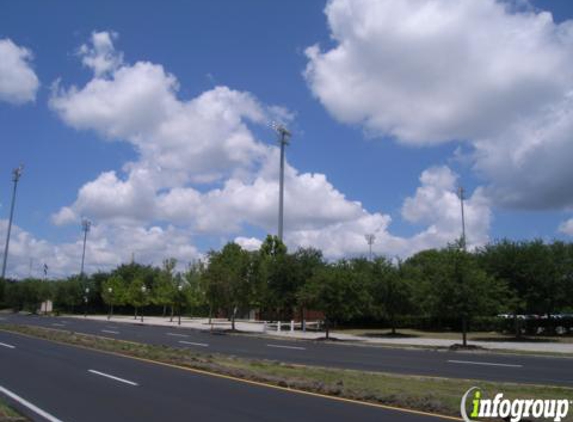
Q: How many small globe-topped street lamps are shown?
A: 4